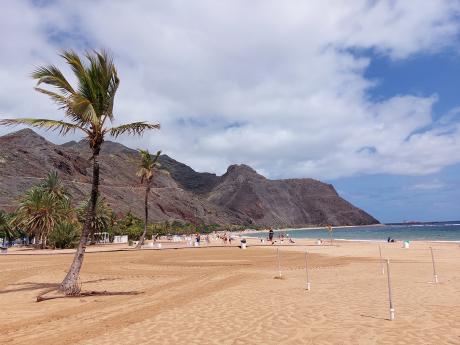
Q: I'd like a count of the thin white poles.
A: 5